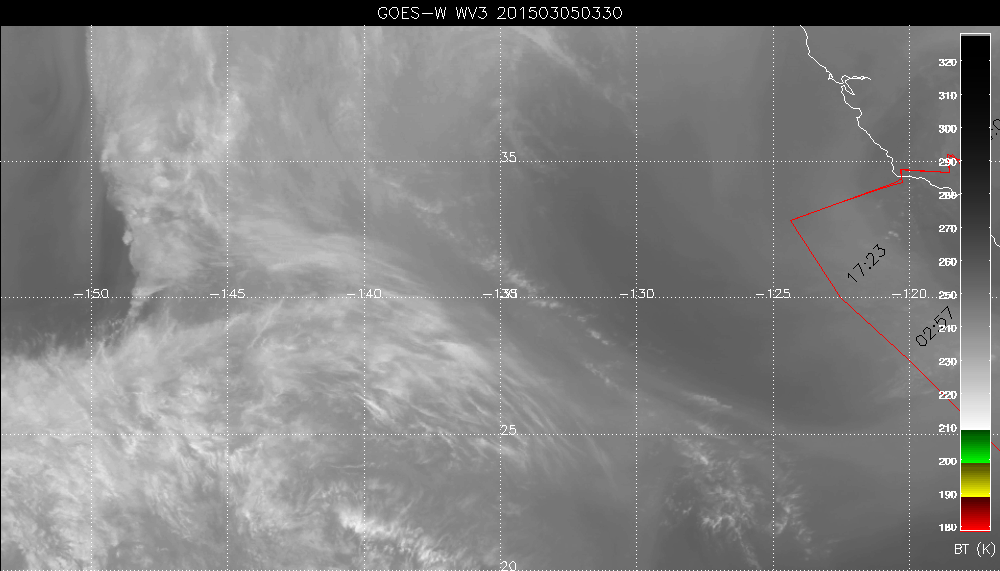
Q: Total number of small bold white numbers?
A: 15